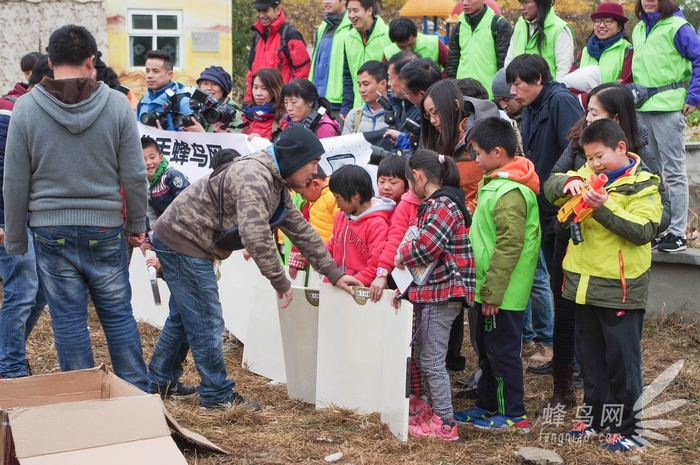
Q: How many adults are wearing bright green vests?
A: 7